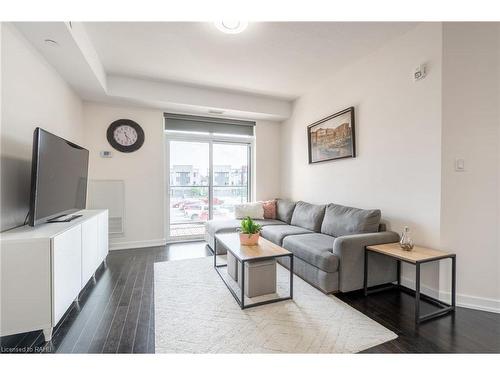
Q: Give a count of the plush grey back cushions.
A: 3